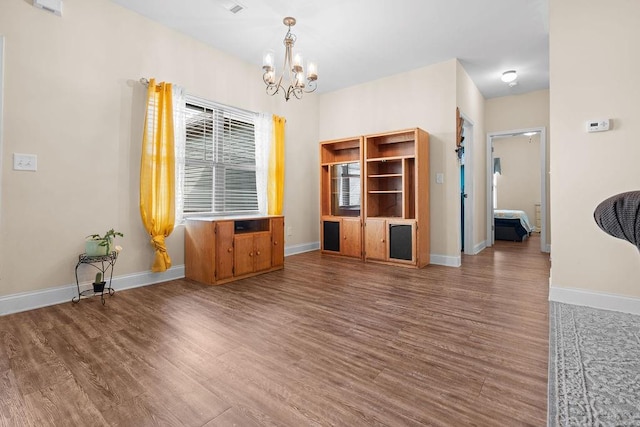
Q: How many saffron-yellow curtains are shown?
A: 2